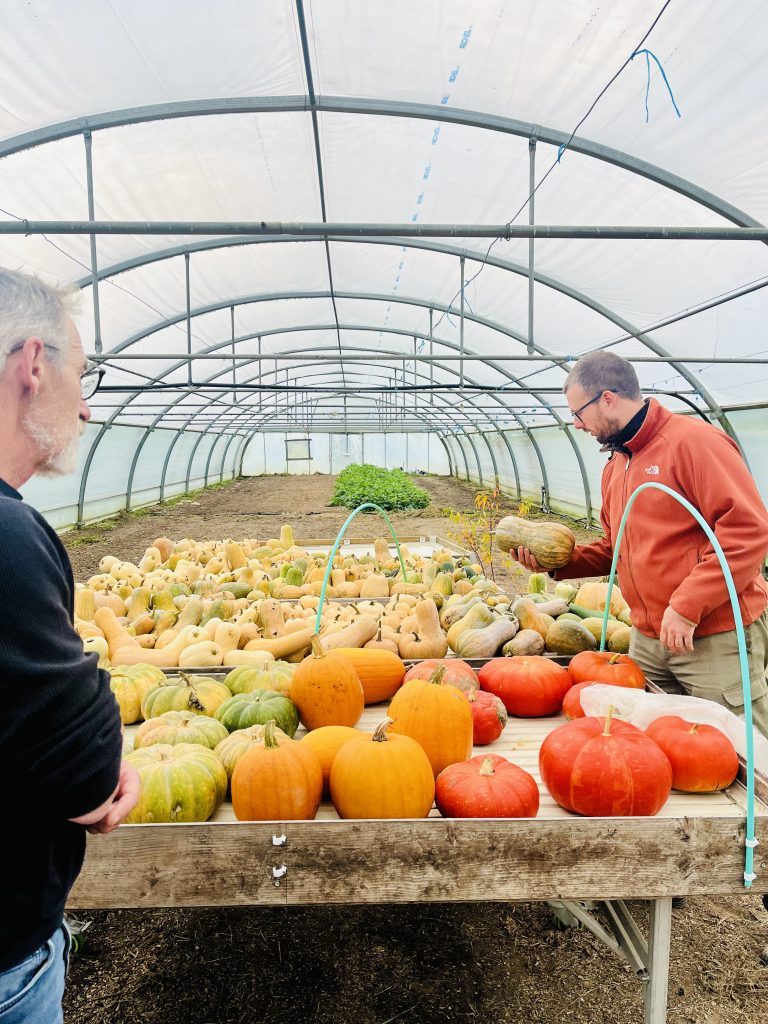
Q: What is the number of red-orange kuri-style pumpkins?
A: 8